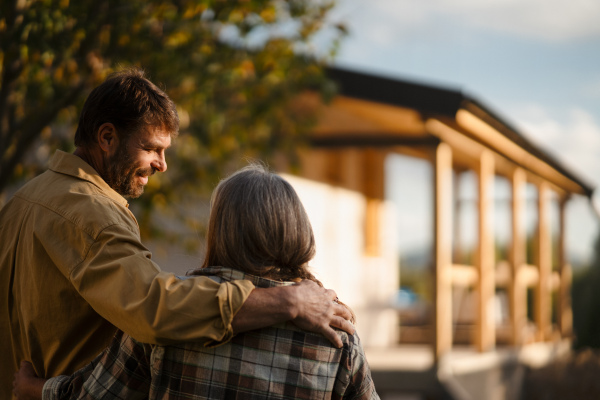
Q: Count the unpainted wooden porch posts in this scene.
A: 5